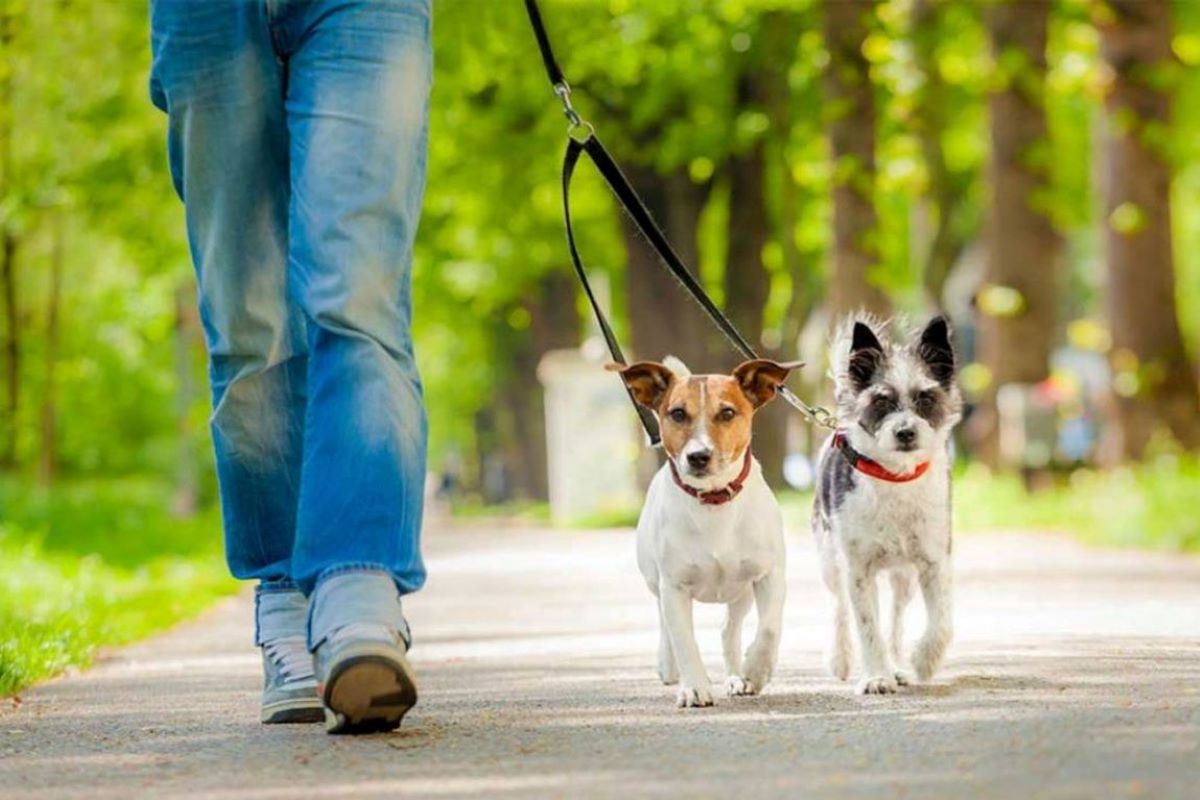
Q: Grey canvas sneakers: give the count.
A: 2